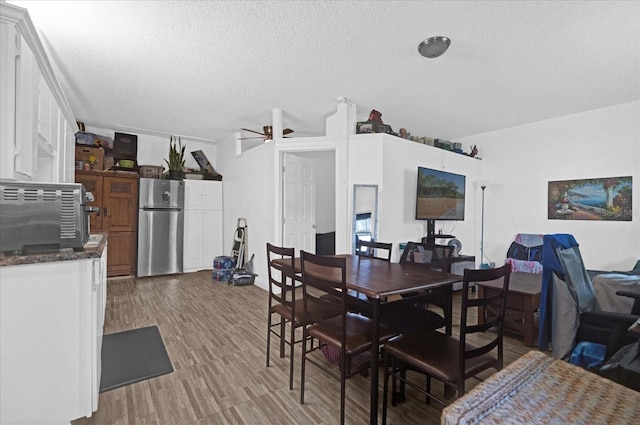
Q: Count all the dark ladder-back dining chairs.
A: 4